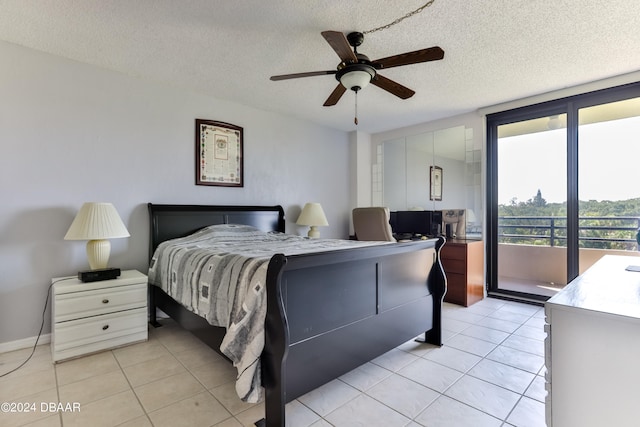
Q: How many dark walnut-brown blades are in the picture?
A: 5